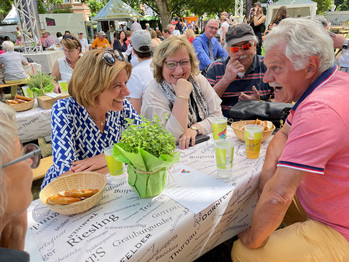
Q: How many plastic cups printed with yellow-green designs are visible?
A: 6